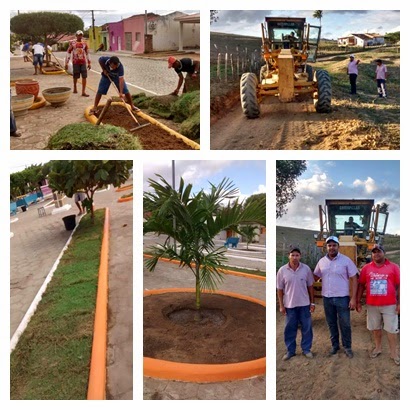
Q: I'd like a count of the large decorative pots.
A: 3